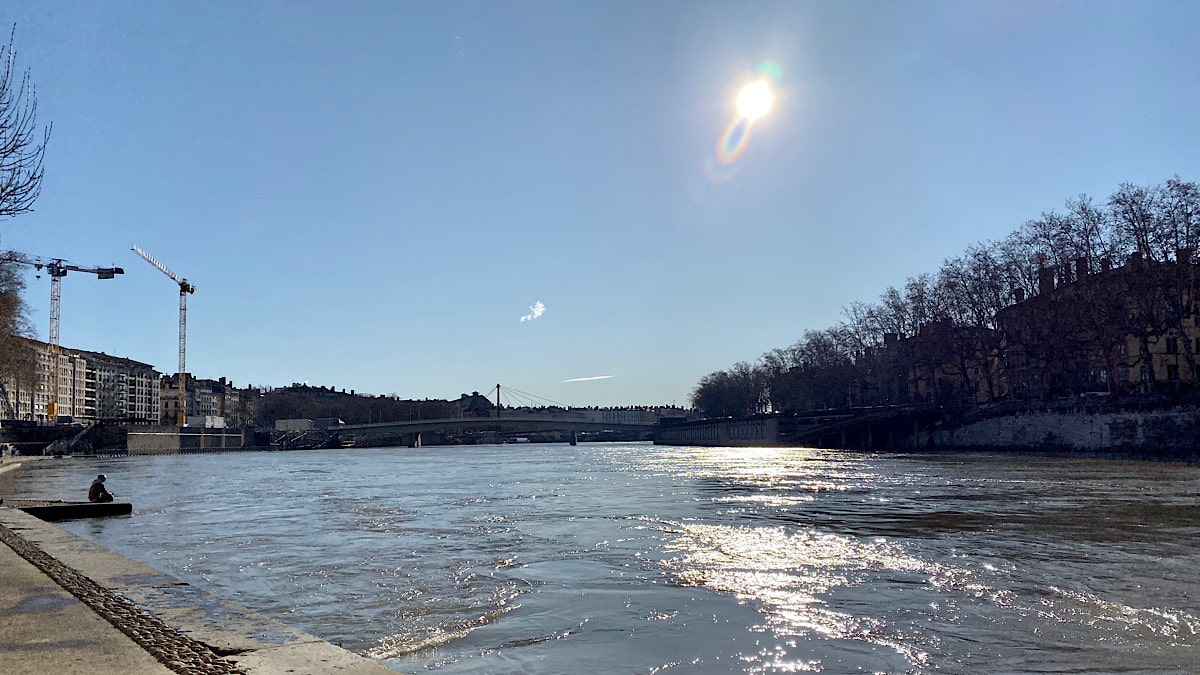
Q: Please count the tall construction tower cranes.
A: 2